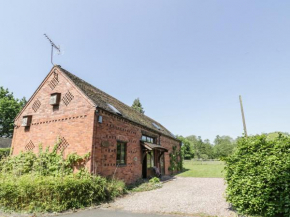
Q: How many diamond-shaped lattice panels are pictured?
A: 5